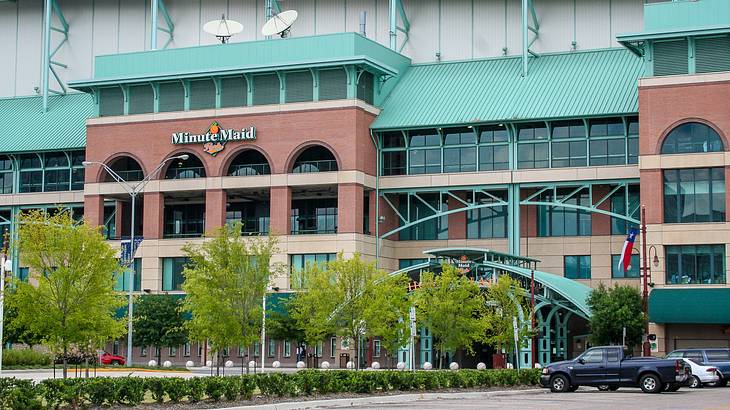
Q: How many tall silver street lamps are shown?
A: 1